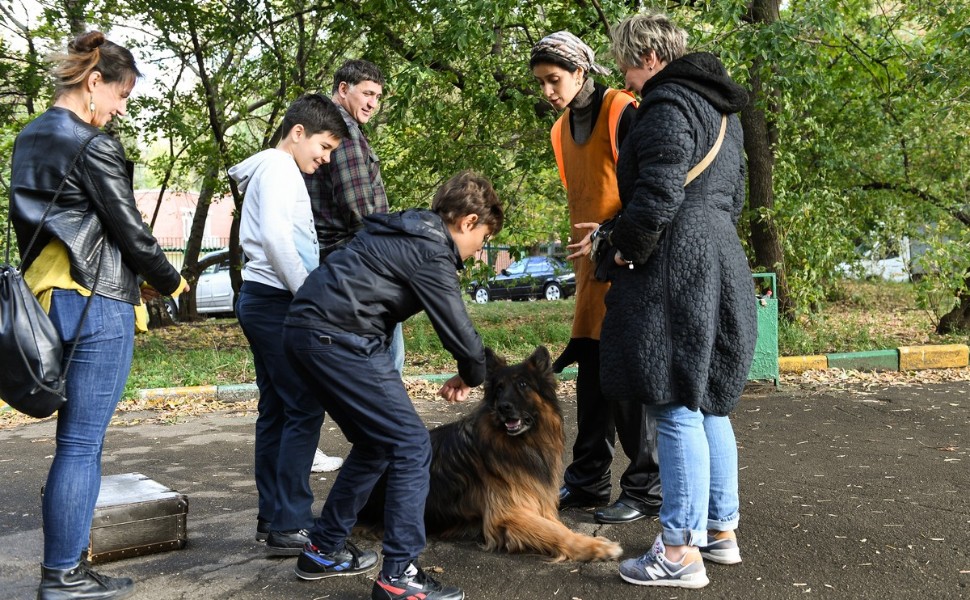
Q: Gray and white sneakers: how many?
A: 2